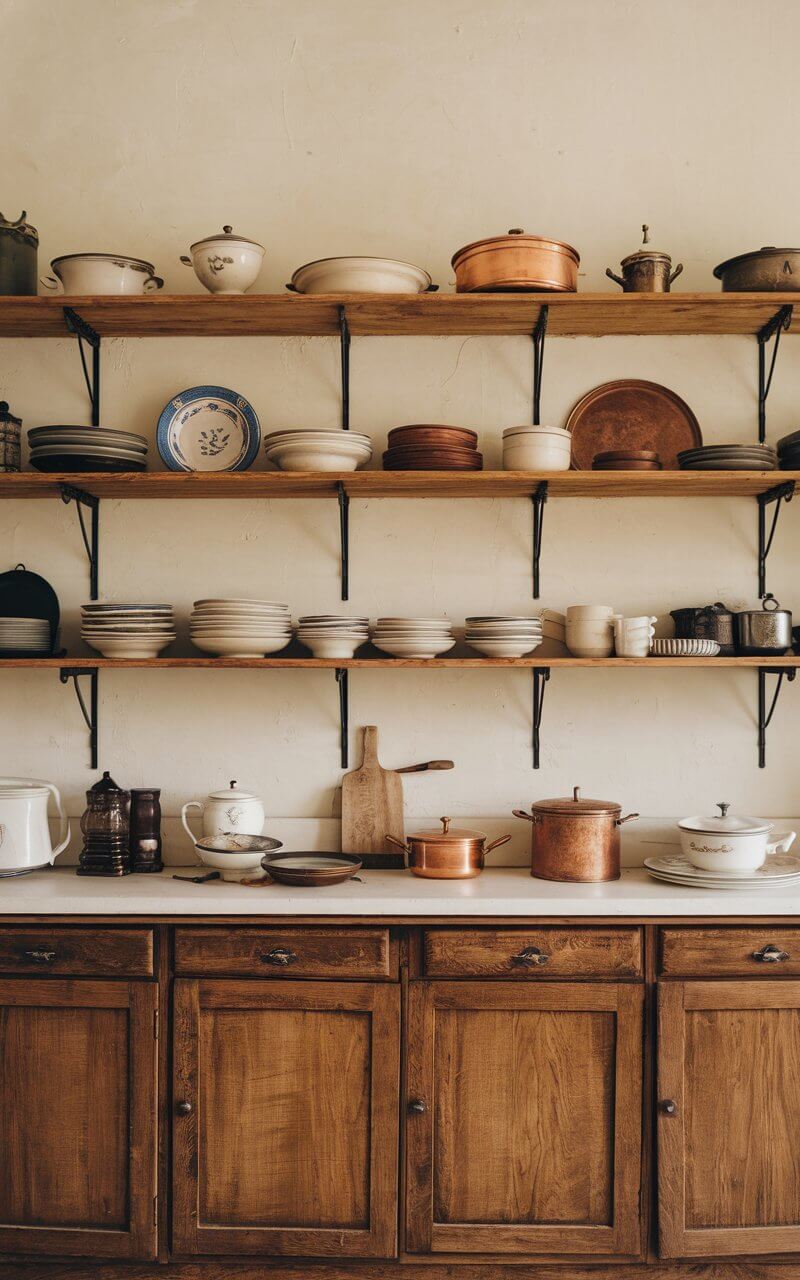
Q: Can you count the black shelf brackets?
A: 12